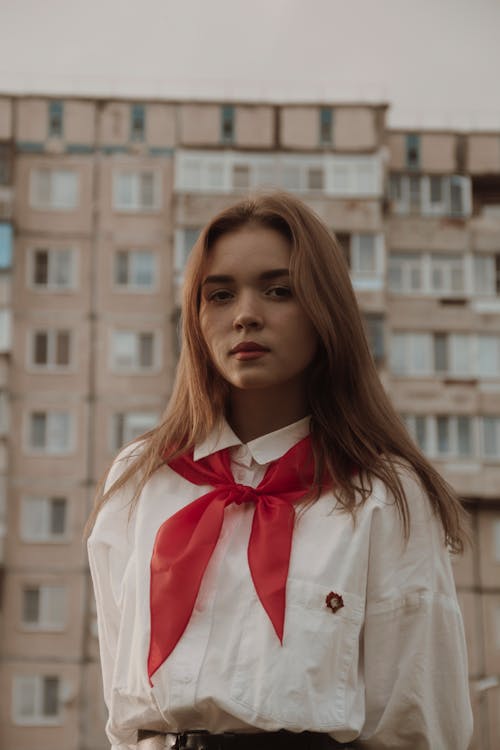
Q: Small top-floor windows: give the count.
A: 5